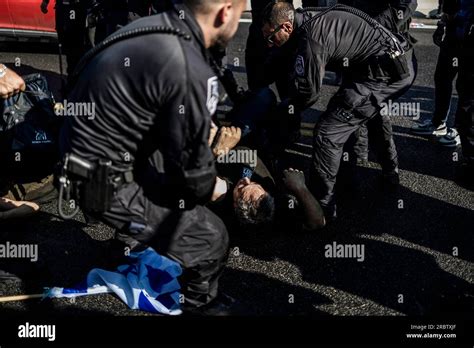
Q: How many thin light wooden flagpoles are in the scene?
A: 1